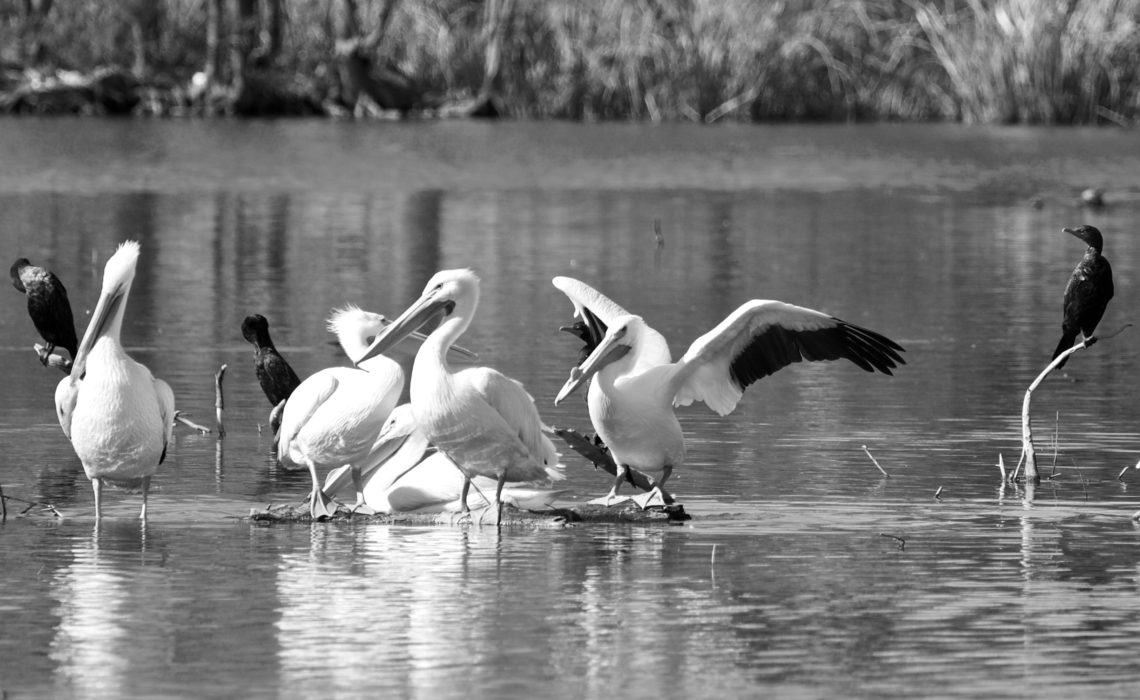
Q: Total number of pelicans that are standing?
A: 4